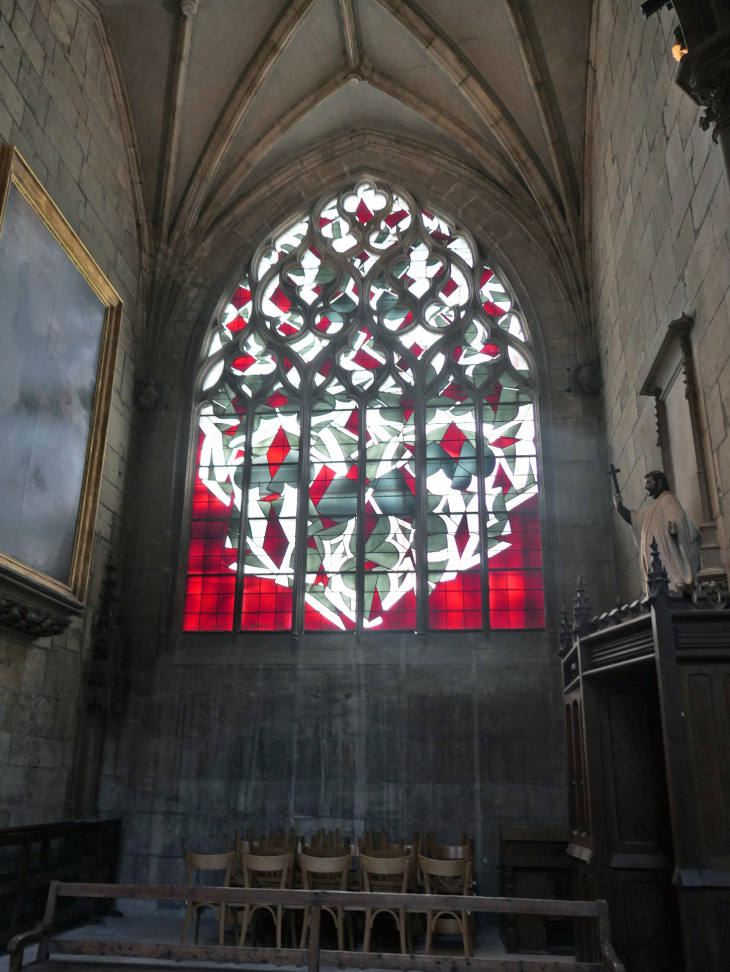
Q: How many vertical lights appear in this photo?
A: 6